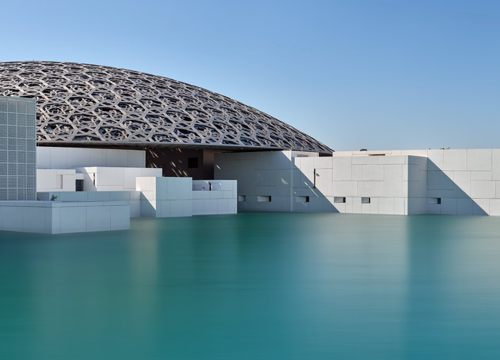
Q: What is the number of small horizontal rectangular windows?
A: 6